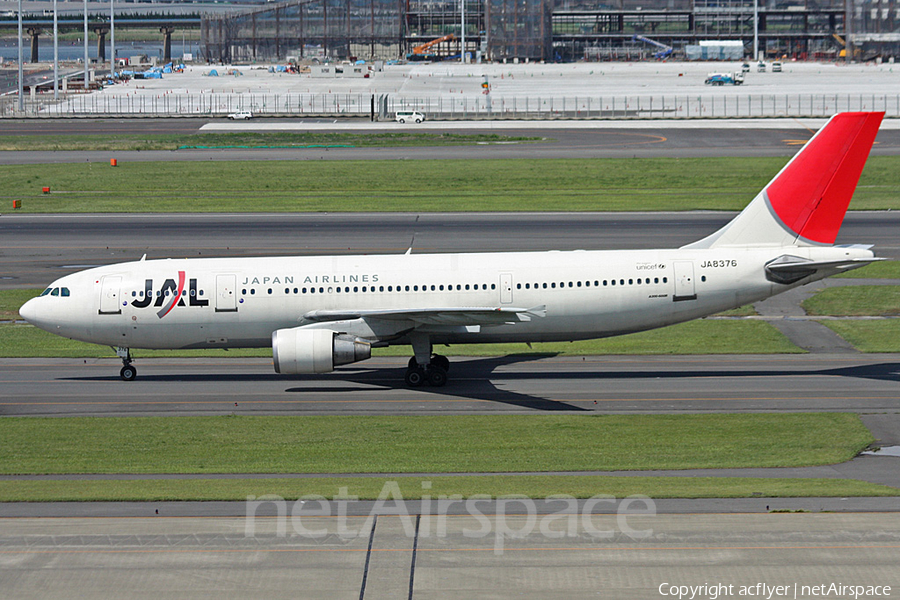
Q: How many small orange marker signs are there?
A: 3